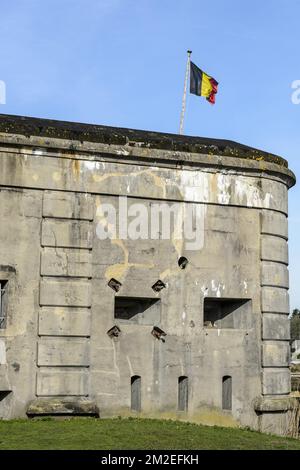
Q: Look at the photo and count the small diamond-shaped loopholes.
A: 4